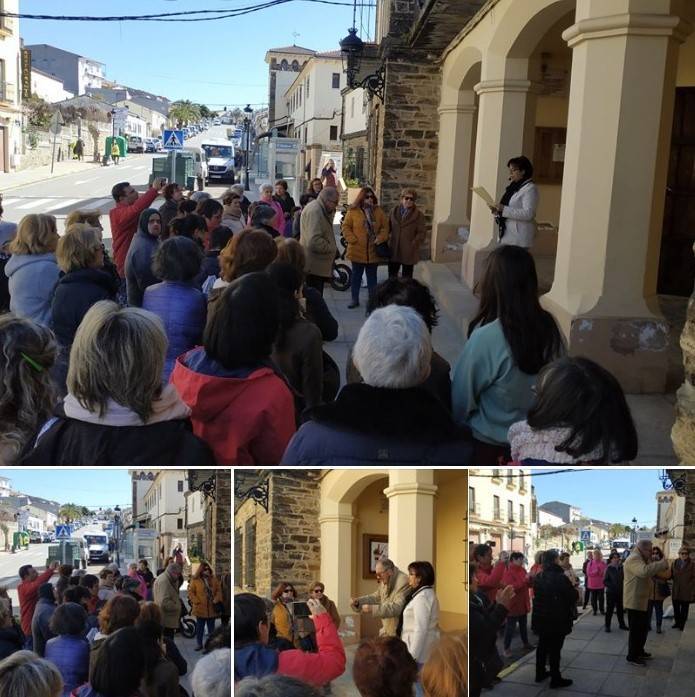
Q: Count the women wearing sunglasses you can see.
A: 2